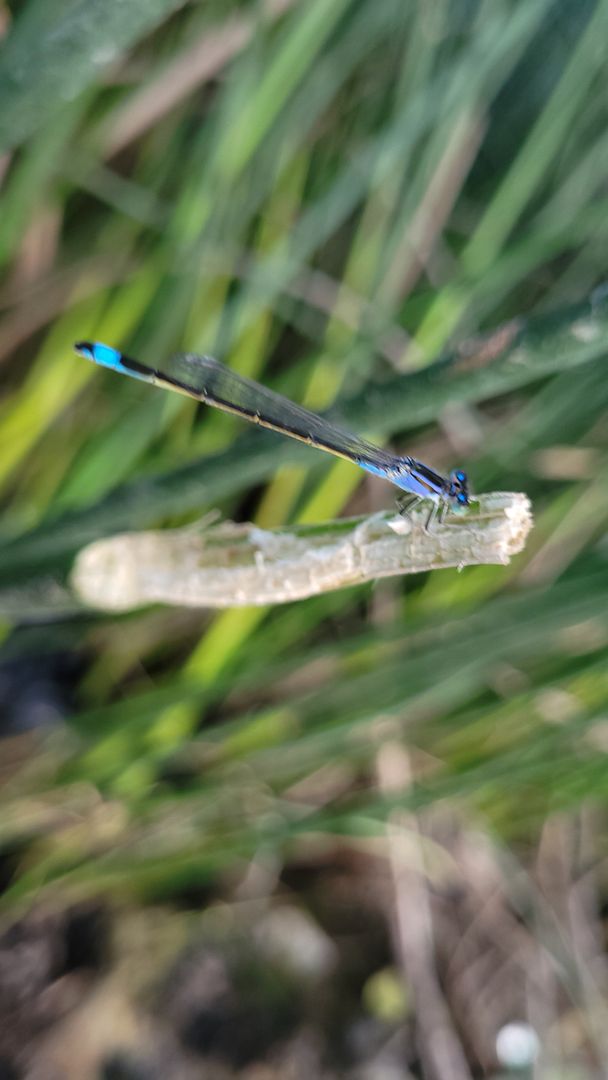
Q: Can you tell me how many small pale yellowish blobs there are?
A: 1